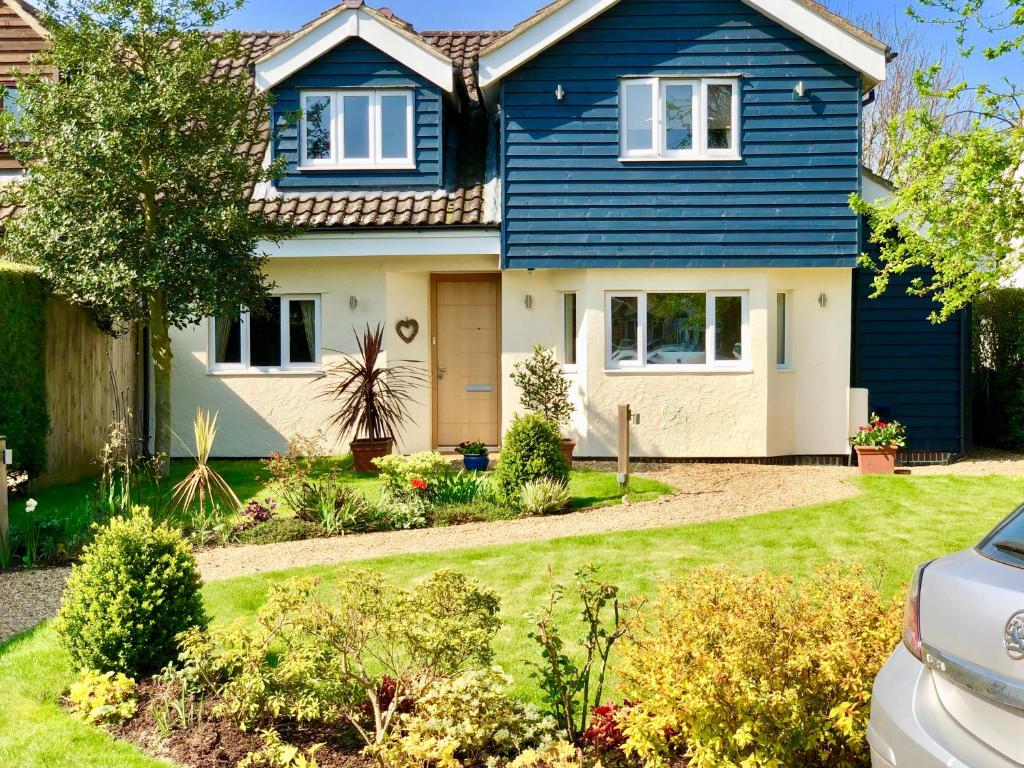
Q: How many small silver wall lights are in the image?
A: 5